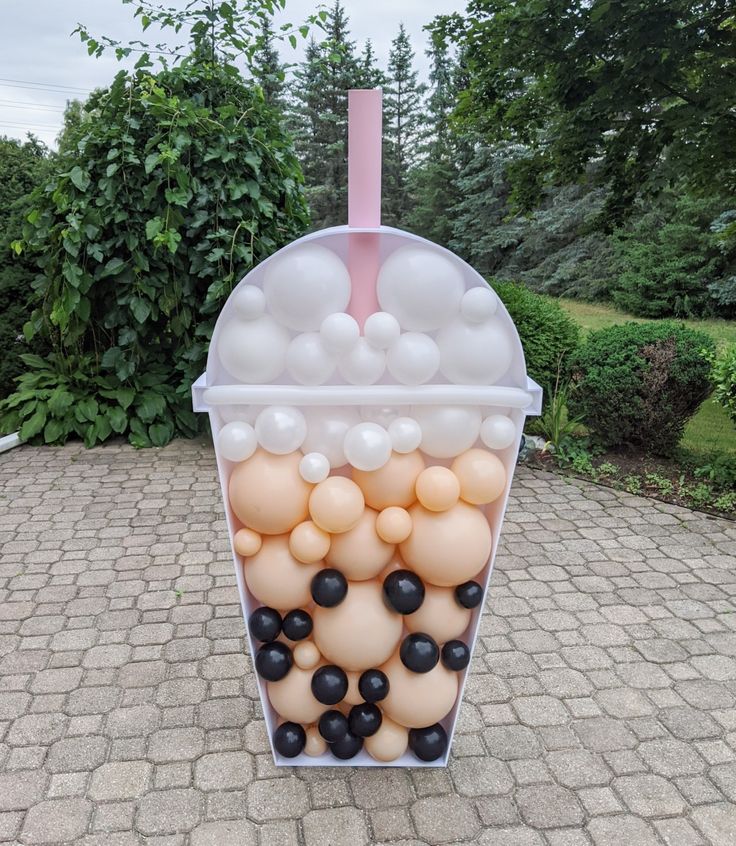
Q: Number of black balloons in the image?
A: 15